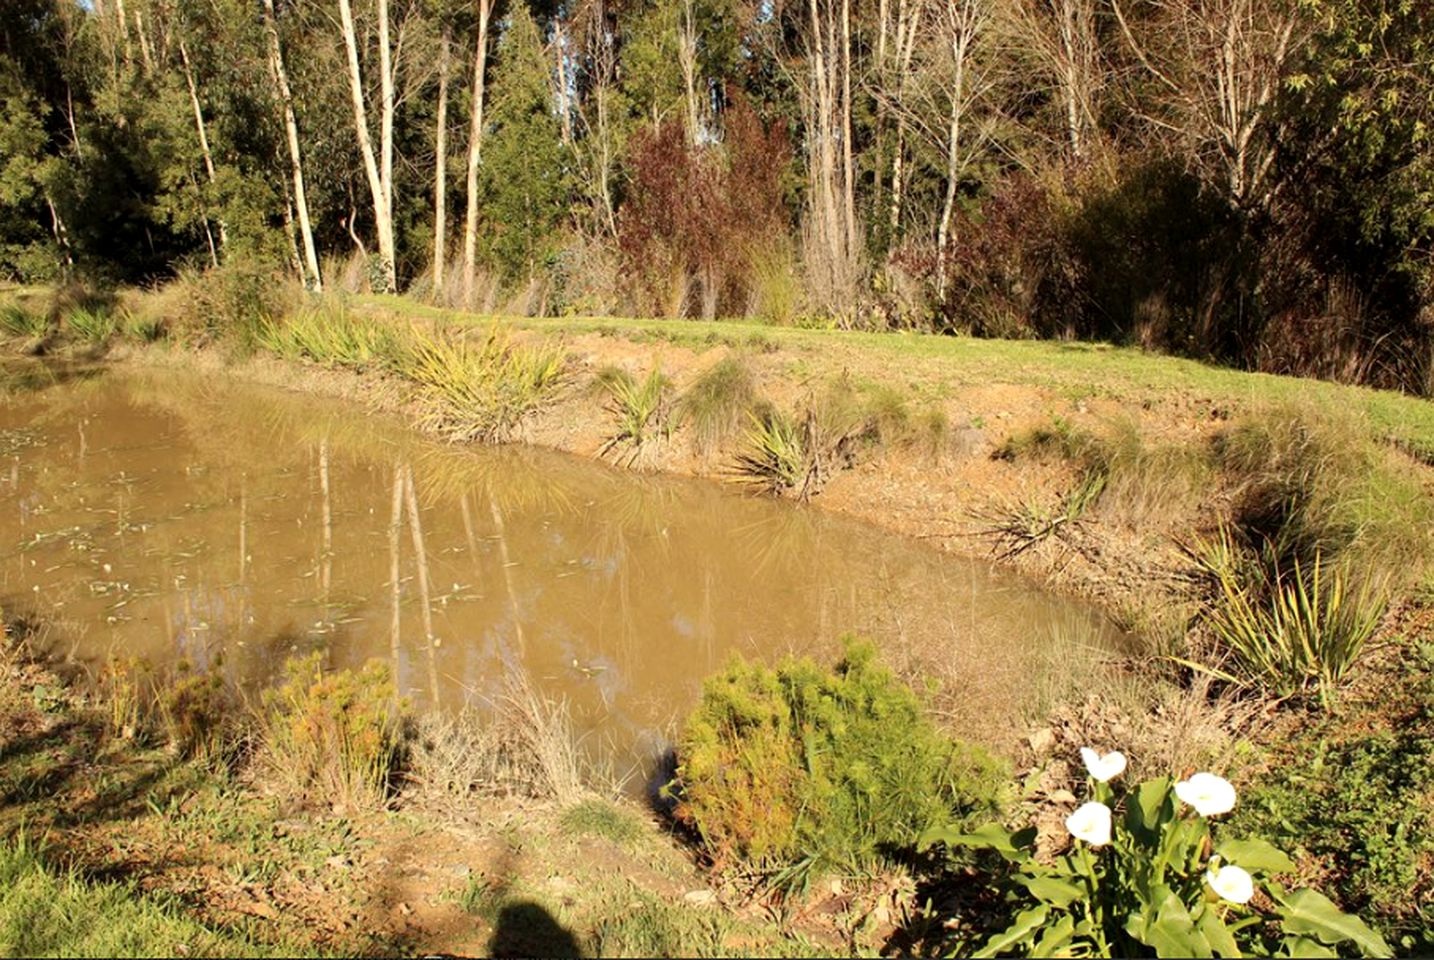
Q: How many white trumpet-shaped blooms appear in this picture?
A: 4